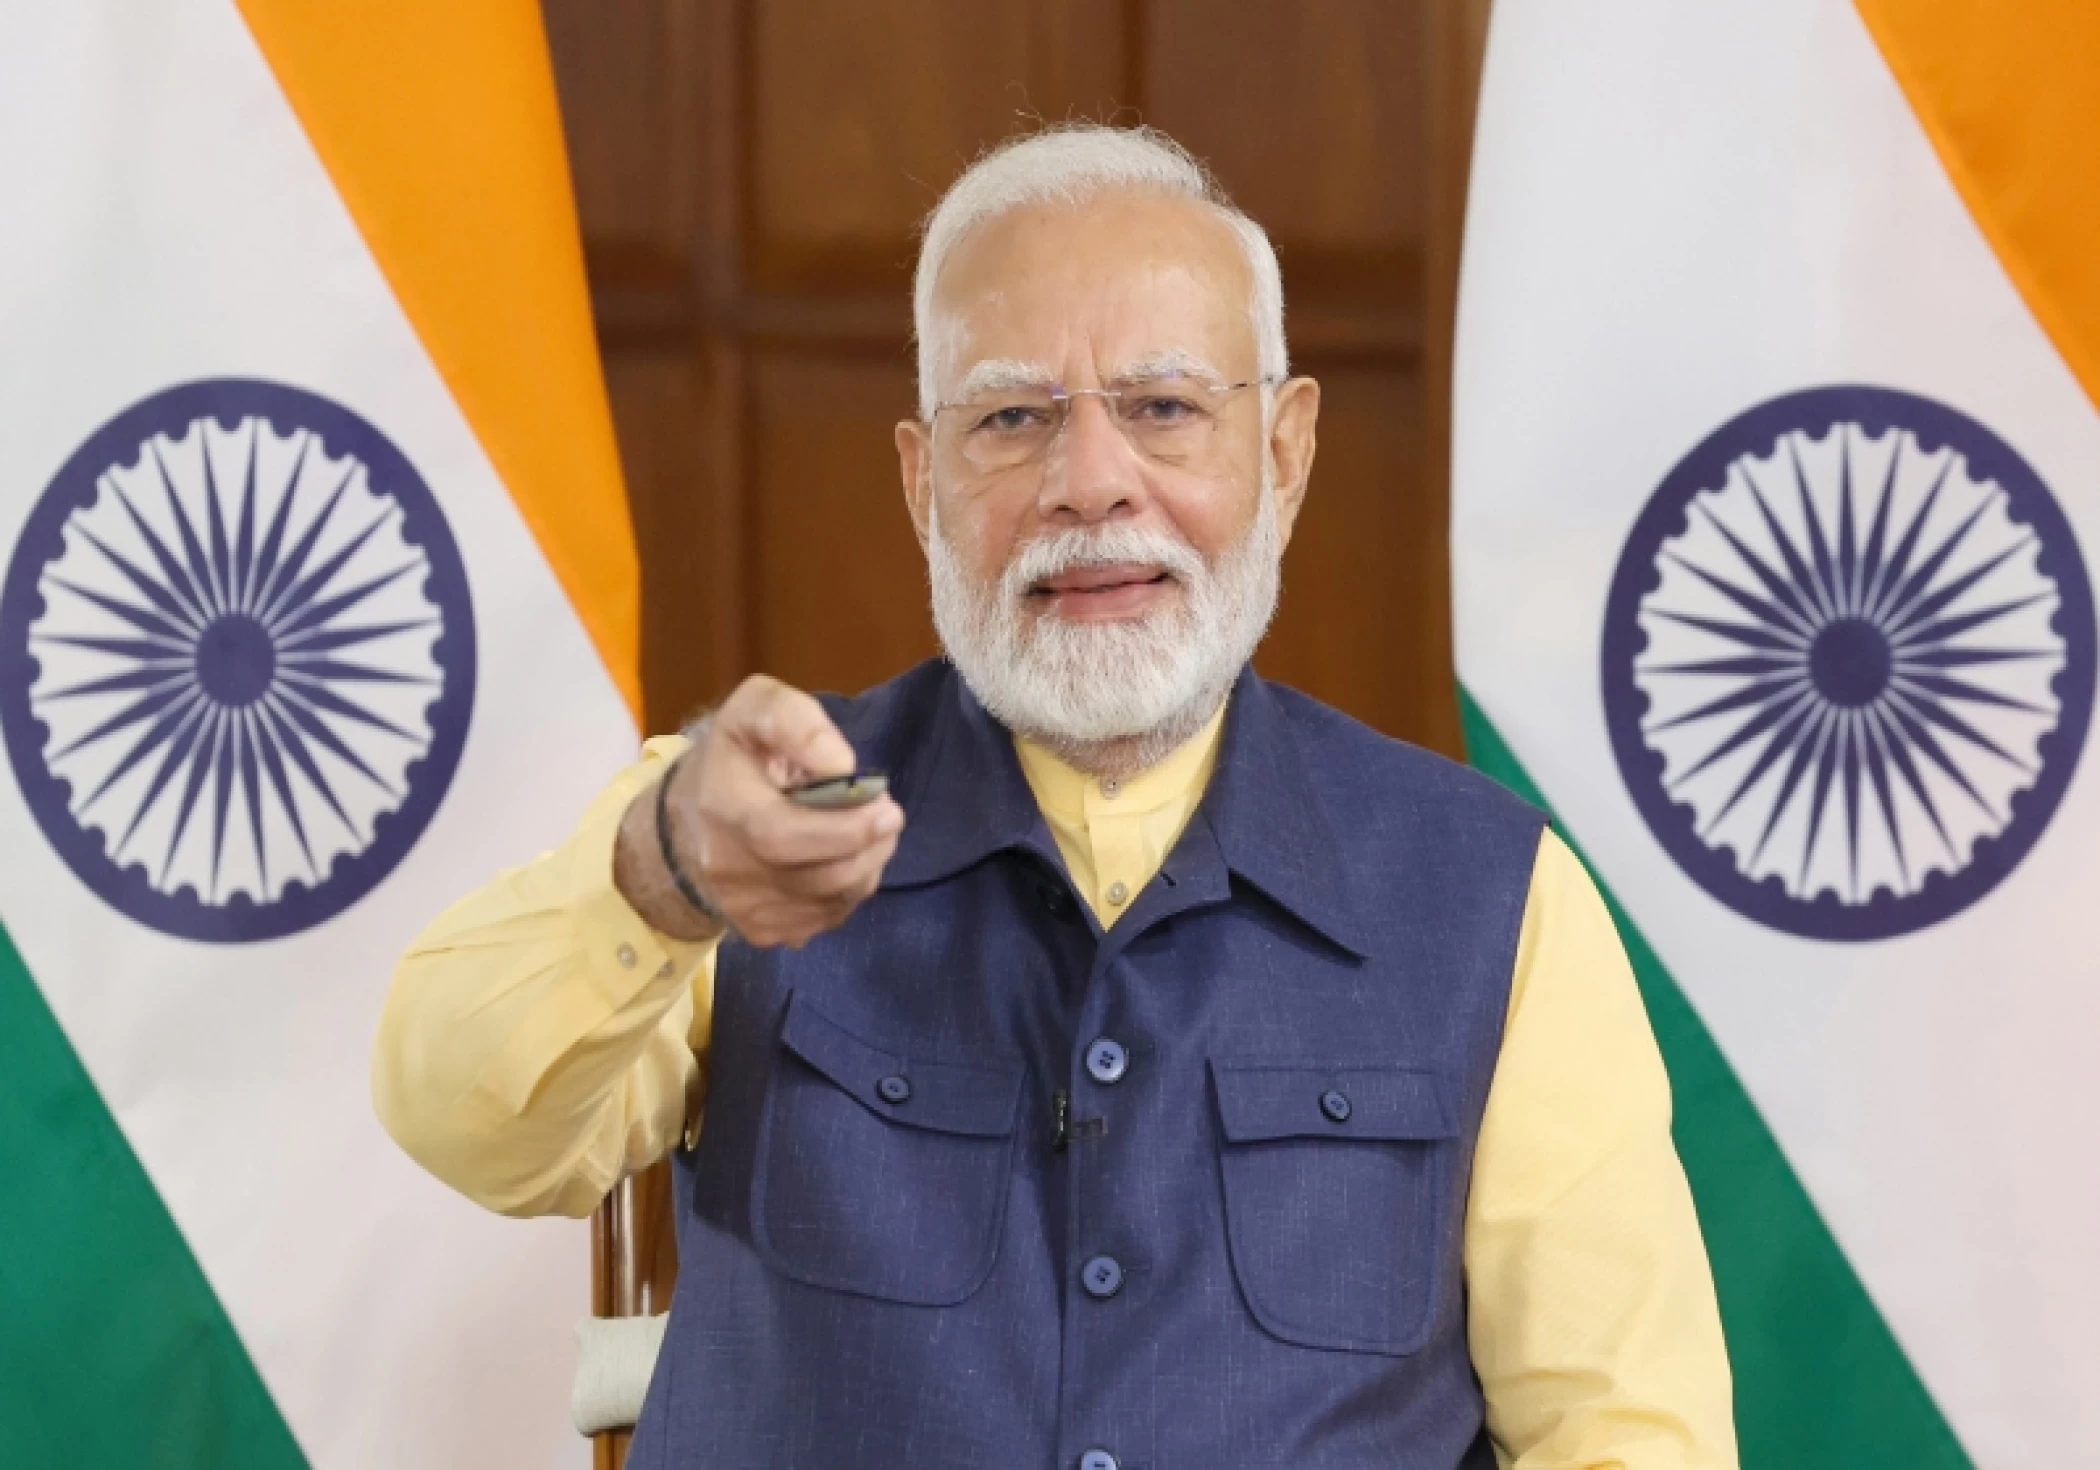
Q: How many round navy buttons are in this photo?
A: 5